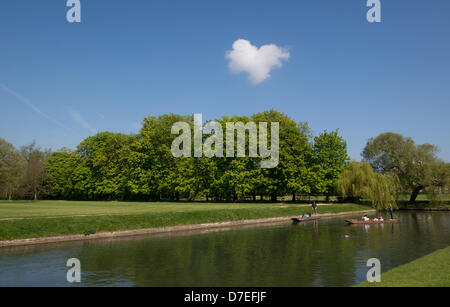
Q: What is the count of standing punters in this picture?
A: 2